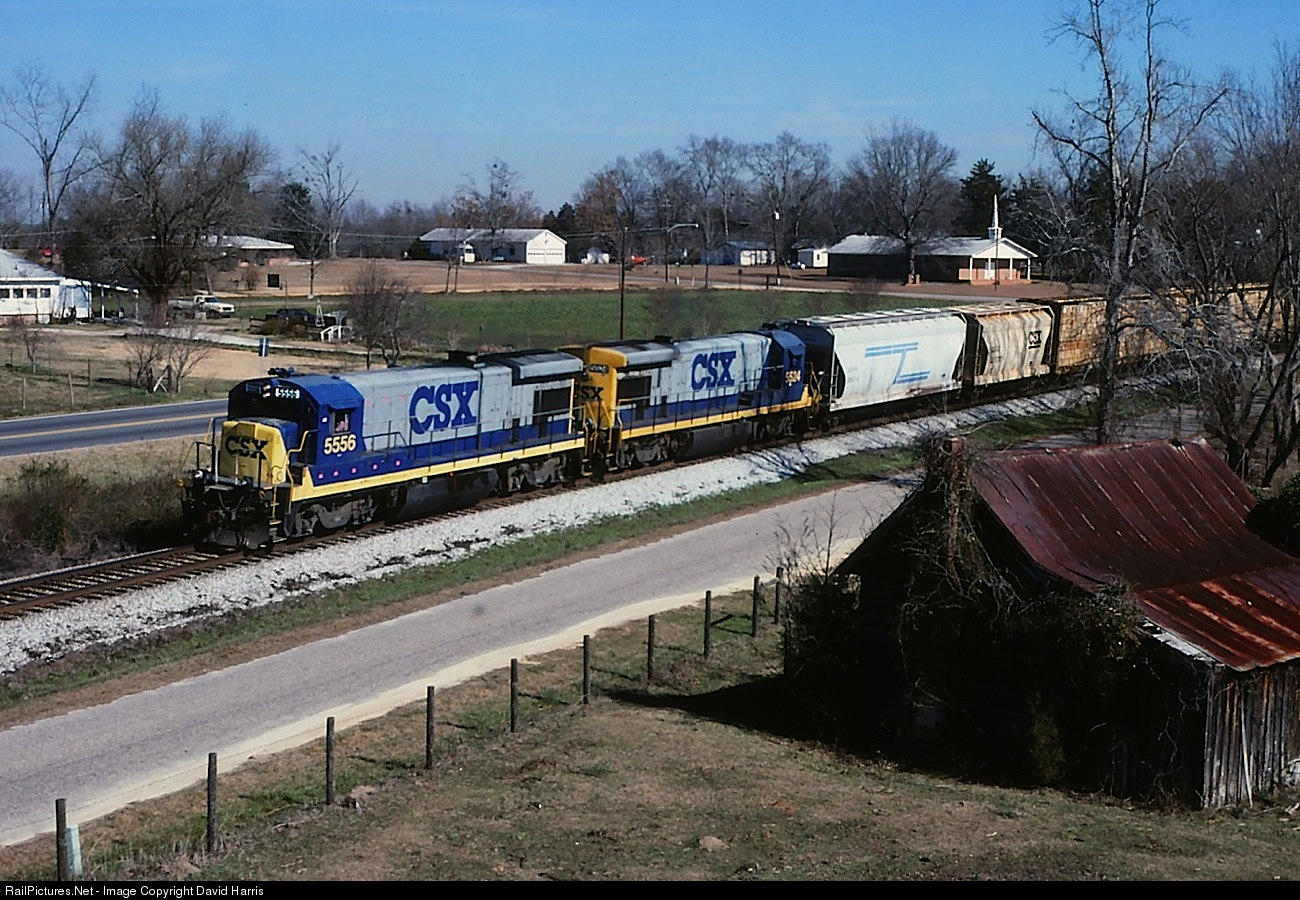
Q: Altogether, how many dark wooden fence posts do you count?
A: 10